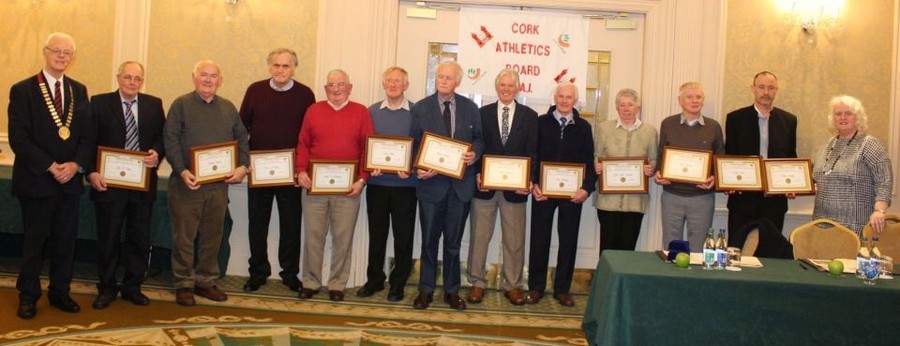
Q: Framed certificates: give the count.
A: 12